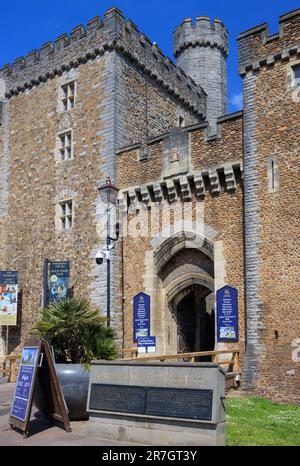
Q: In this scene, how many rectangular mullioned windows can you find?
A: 3